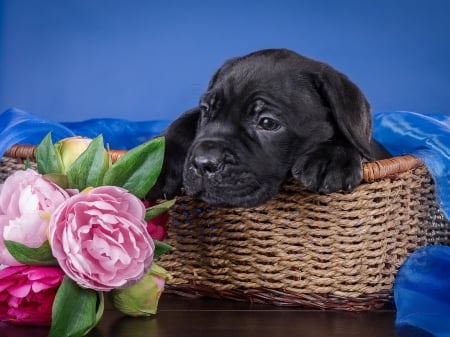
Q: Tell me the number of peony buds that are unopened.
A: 2